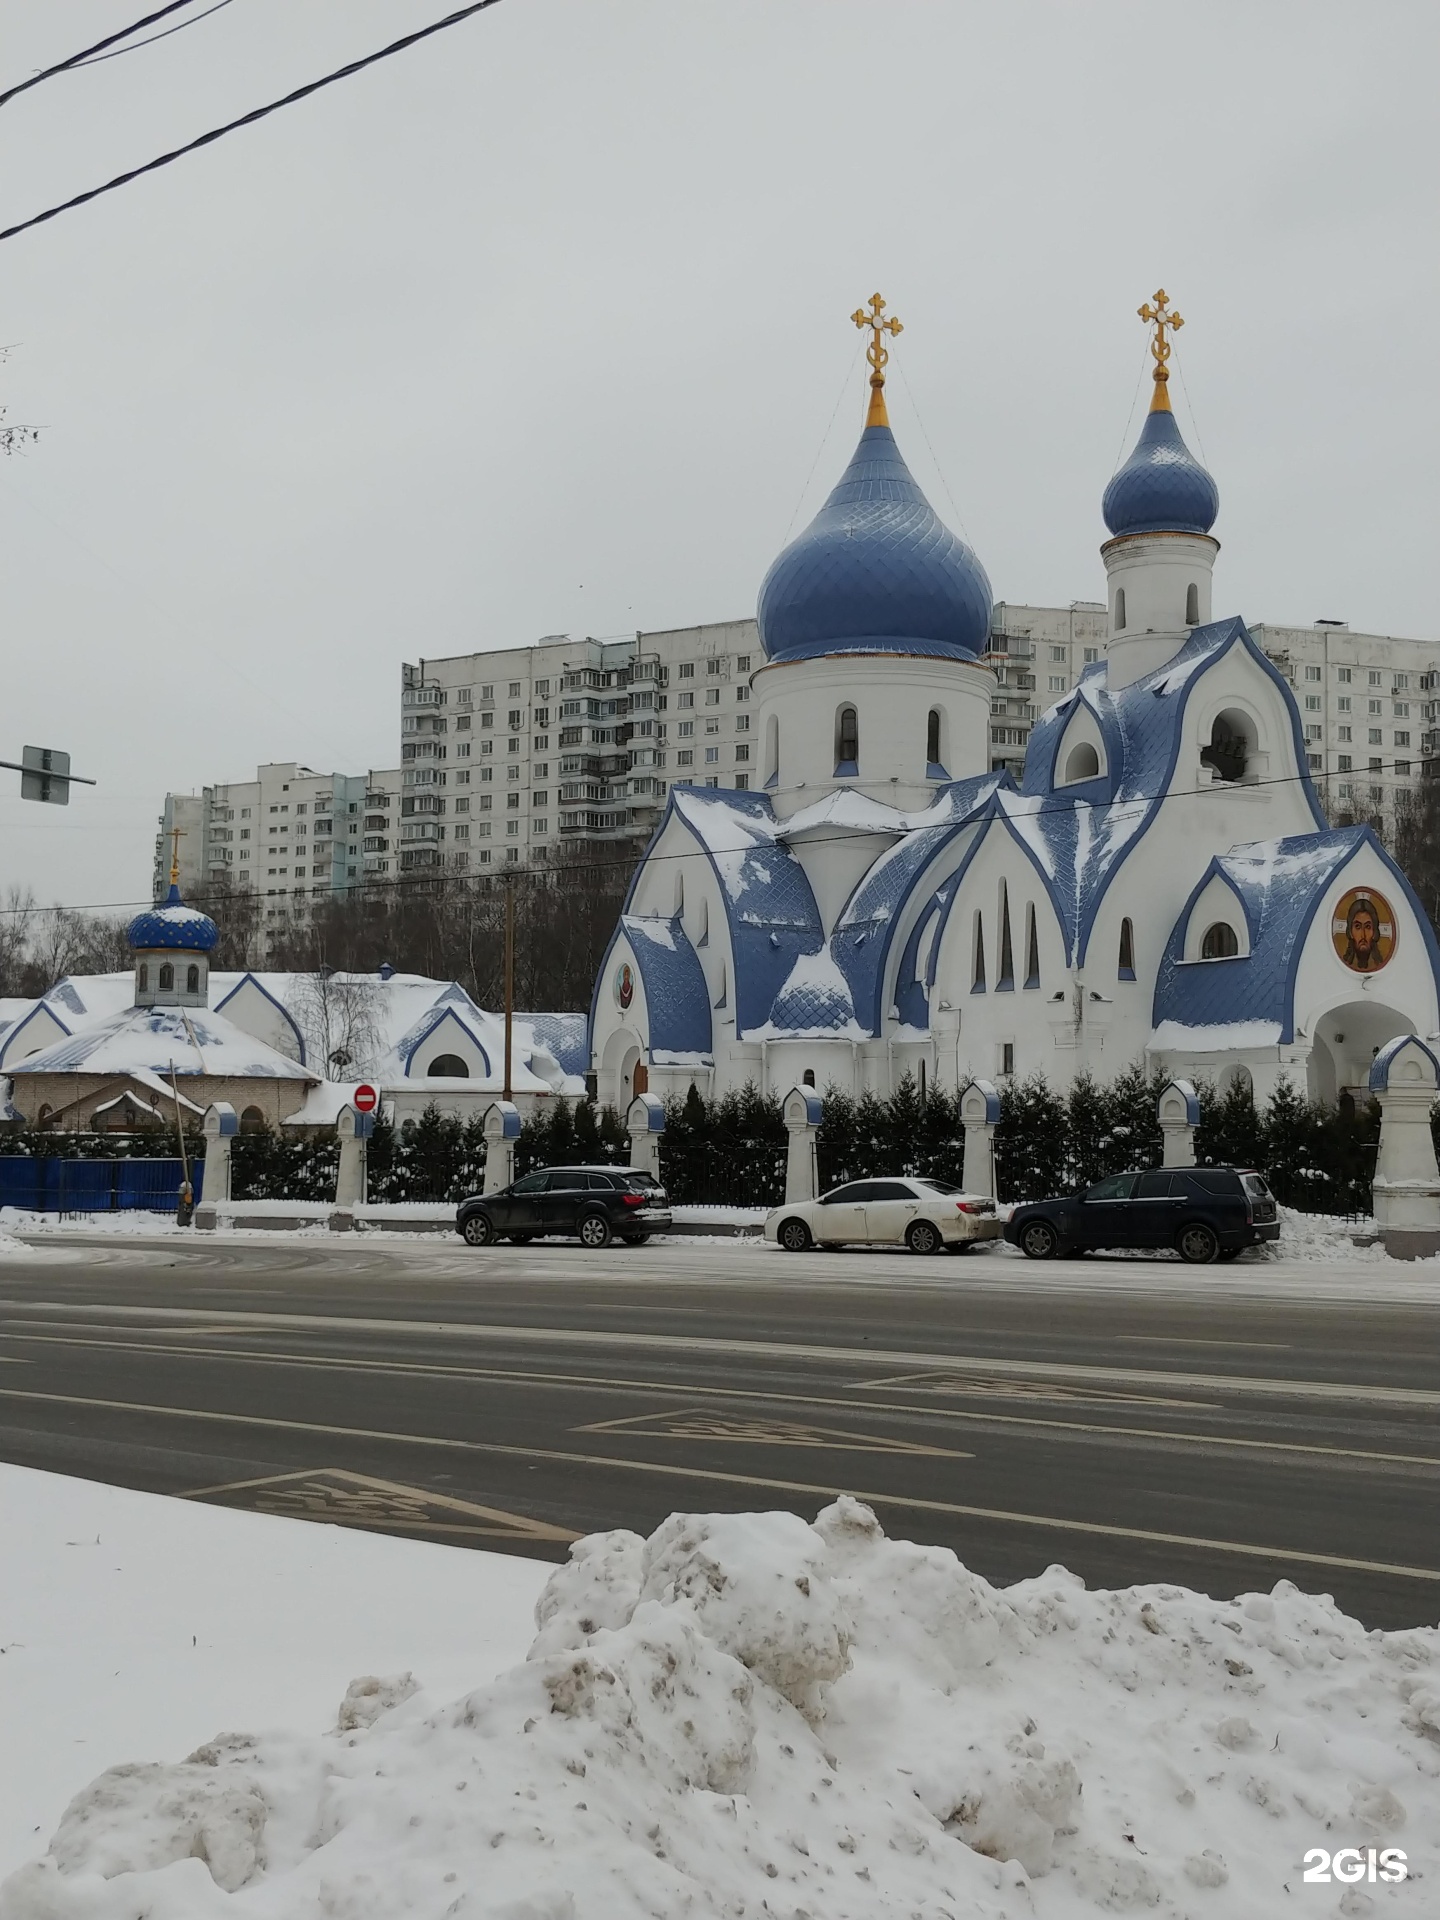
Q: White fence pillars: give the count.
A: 8